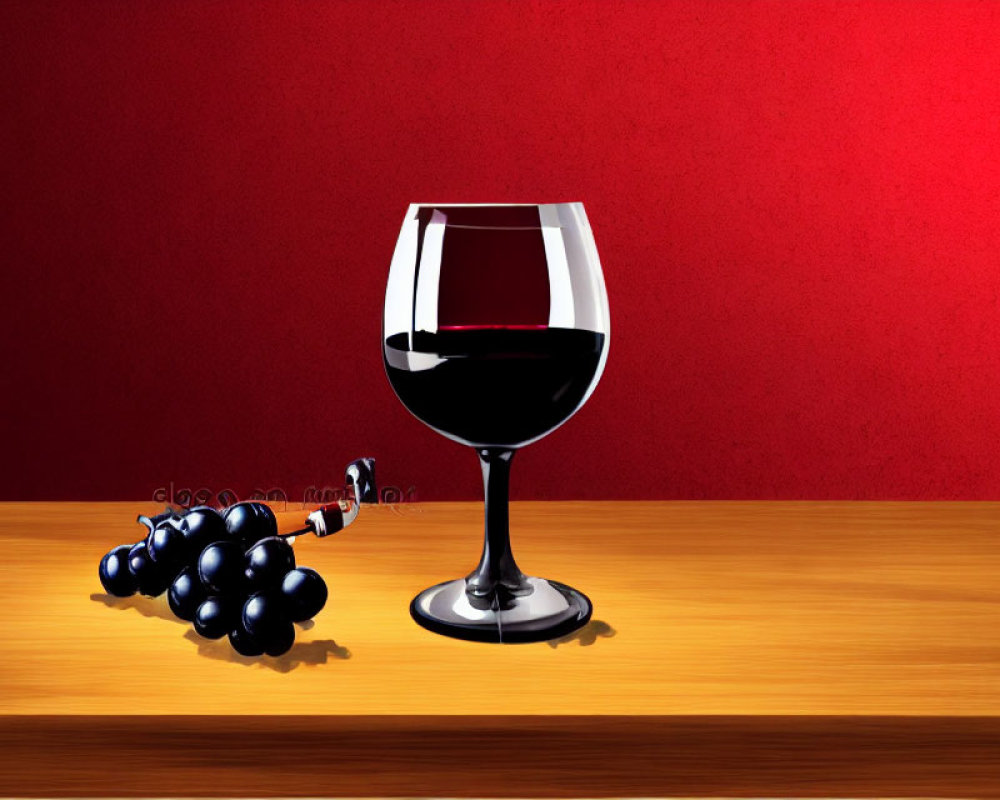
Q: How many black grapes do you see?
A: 13